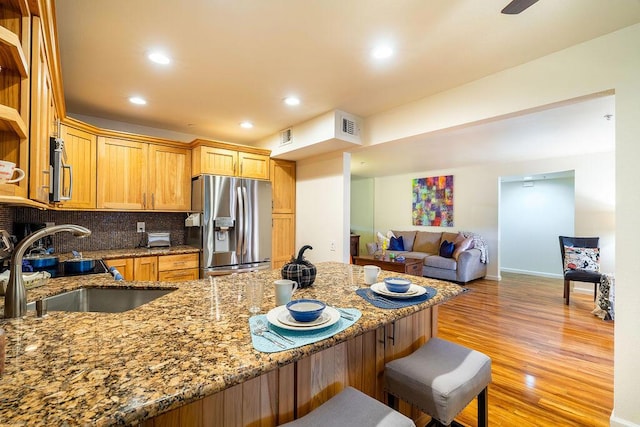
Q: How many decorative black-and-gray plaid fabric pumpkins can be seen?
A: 1